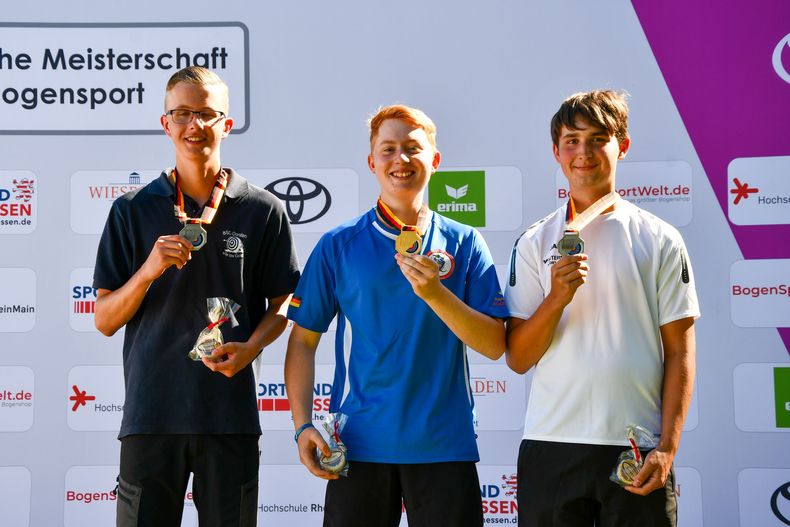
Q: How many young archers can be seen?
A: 3